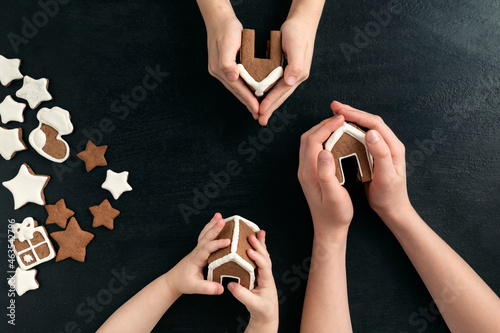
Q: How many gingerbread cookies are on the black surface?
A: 13